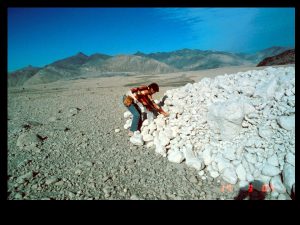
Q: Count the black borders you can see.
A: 4